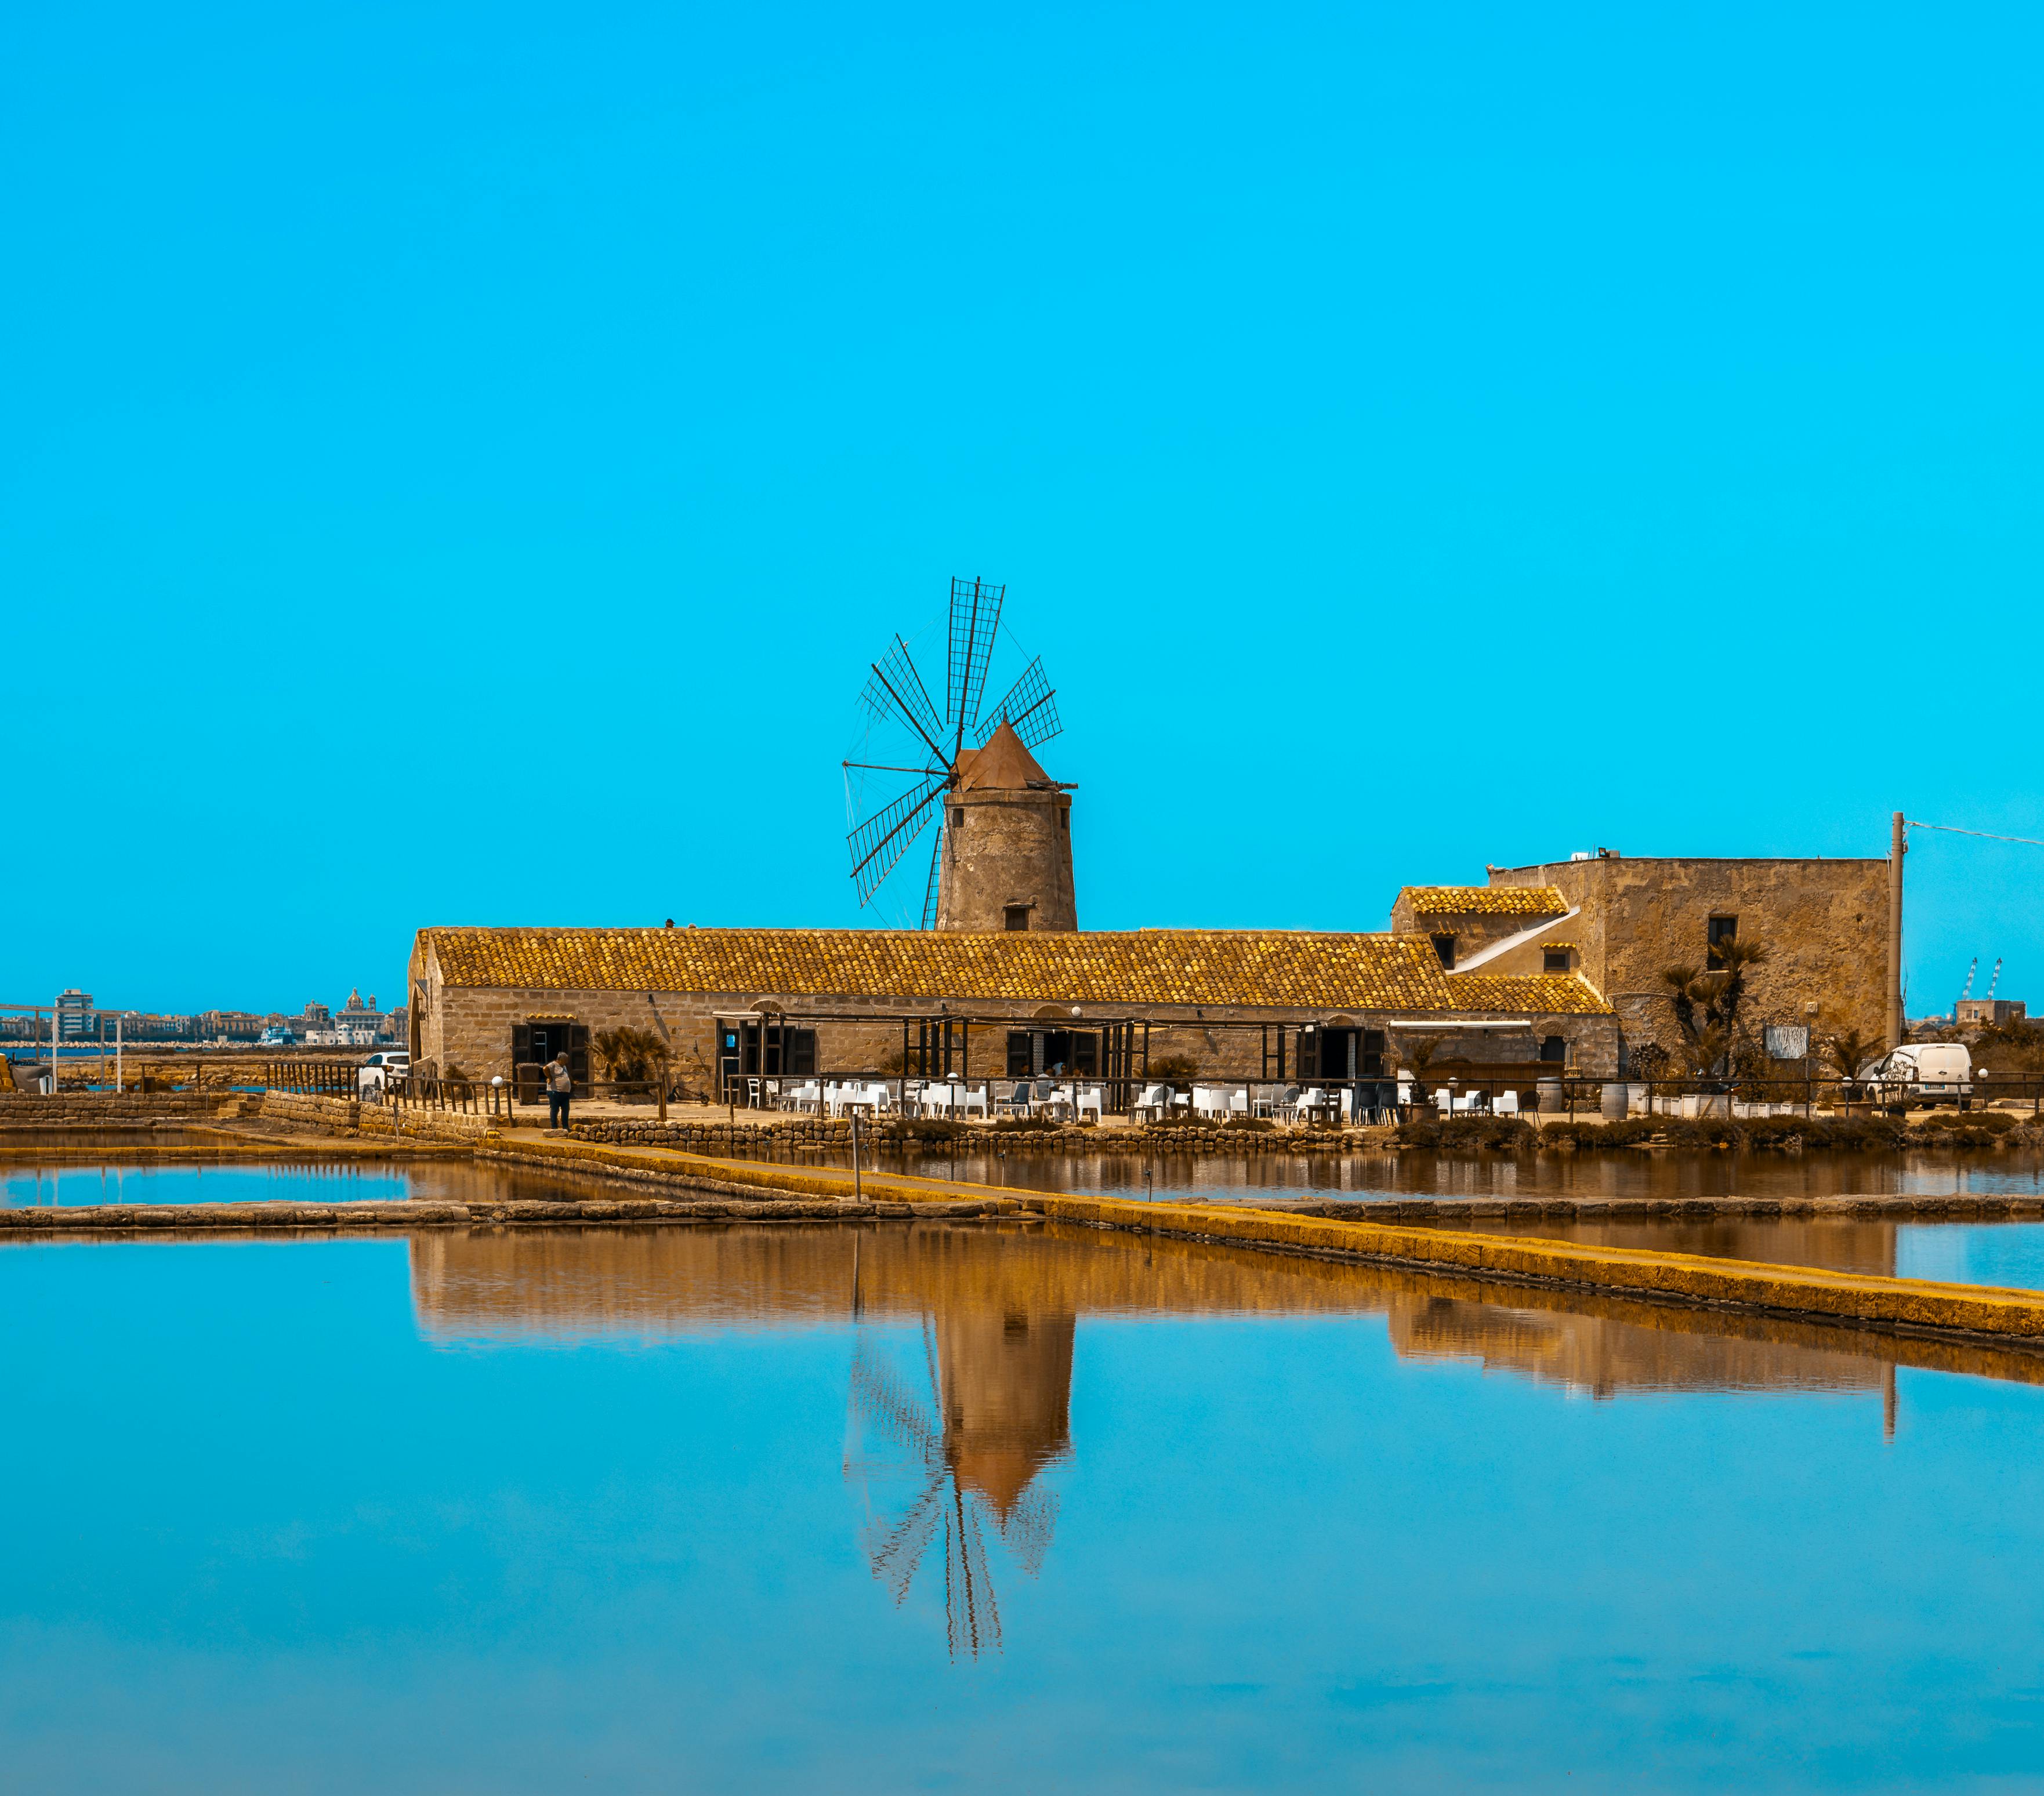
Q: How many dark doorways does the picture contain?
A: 4